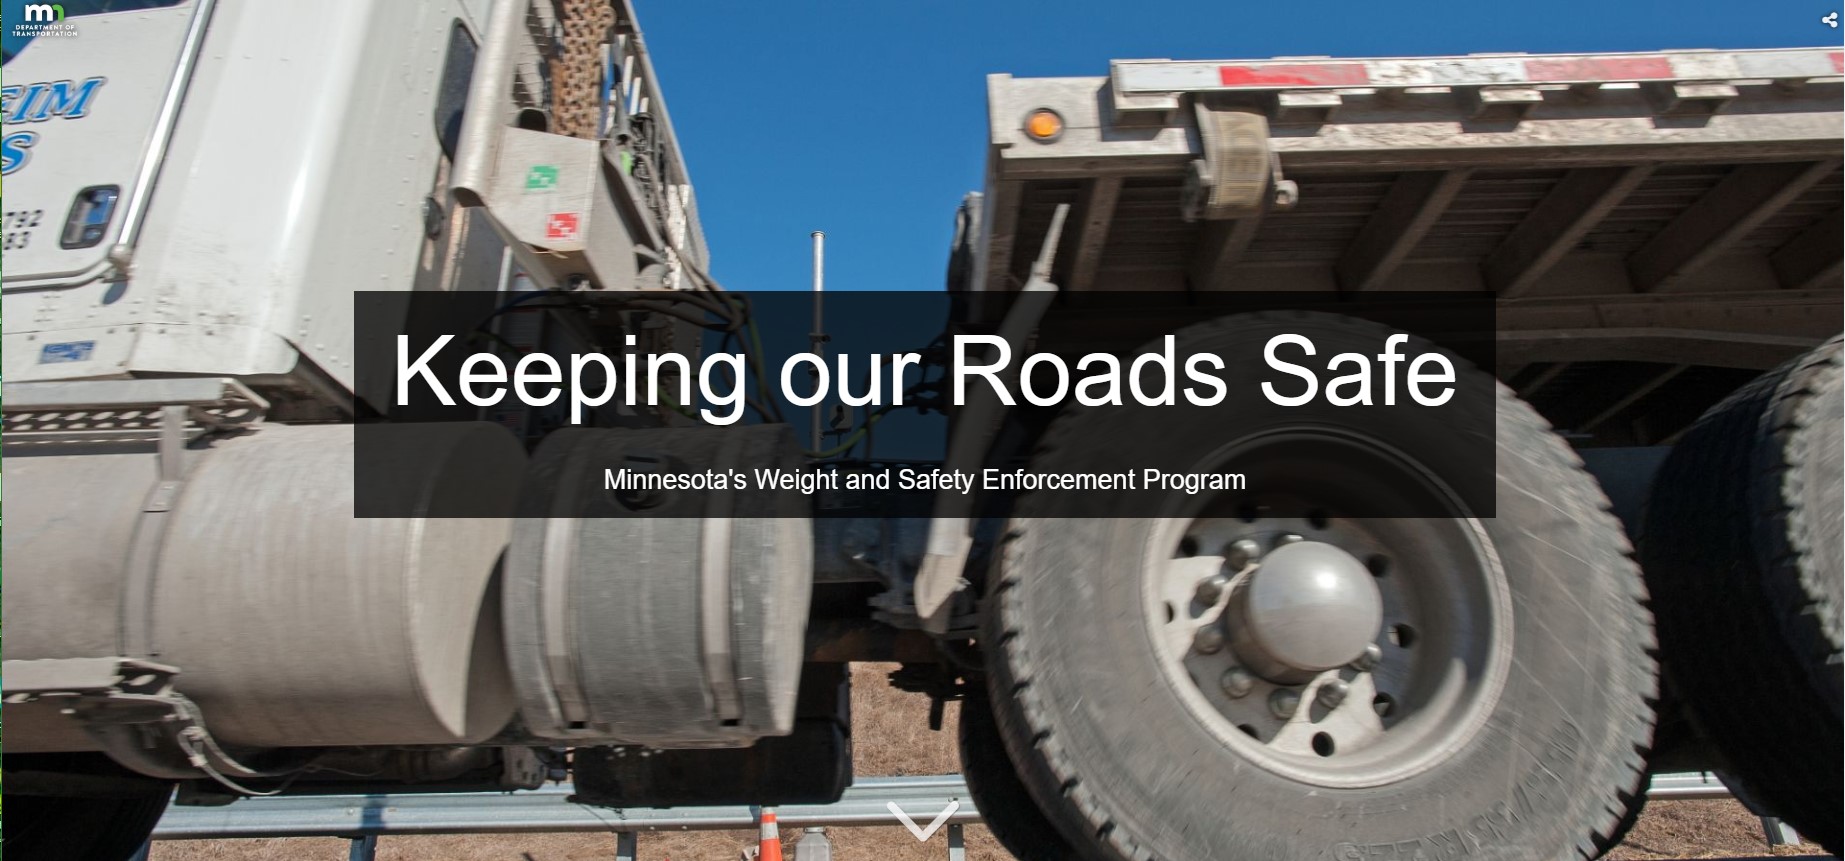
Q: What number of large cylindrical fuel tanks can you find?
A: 2